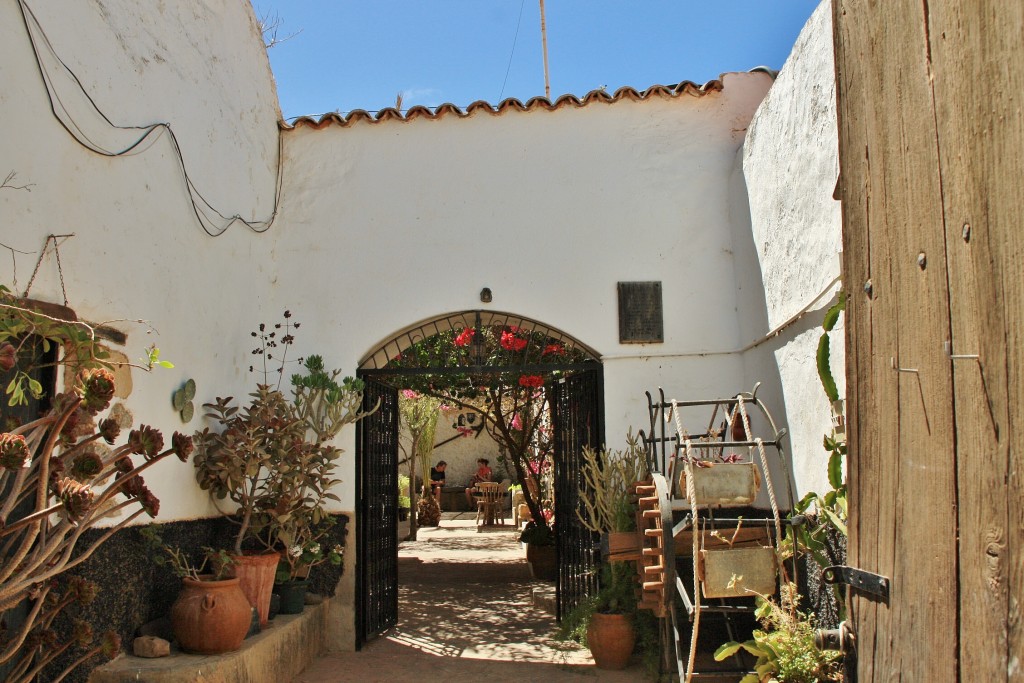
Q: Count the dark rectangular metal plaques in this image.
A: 1